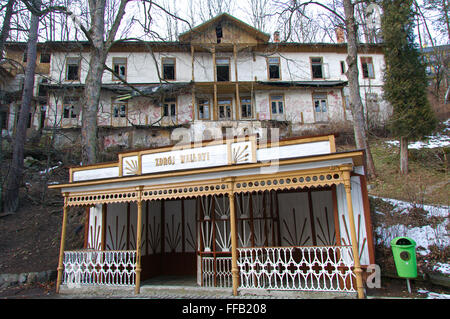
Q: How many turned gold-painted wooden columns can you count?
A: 4